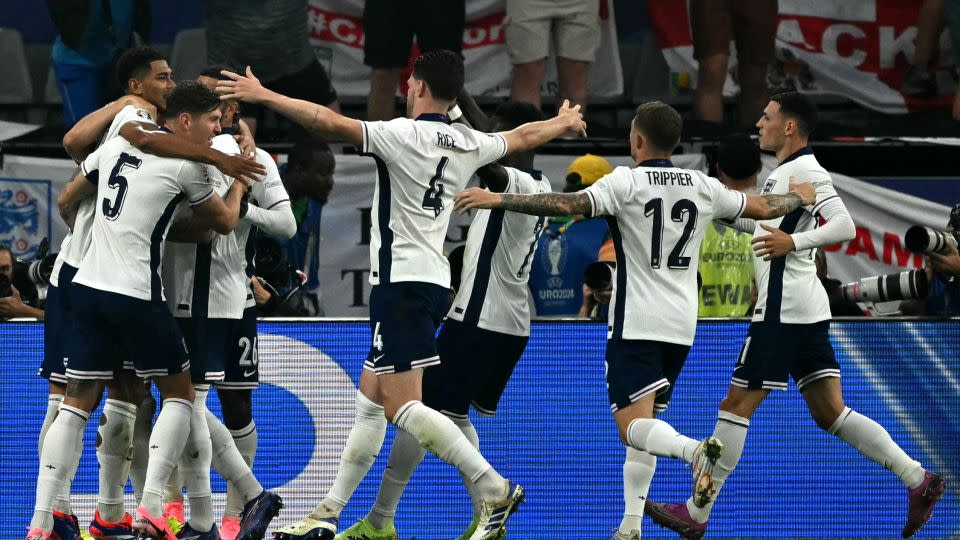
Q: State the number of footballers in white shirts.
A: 8